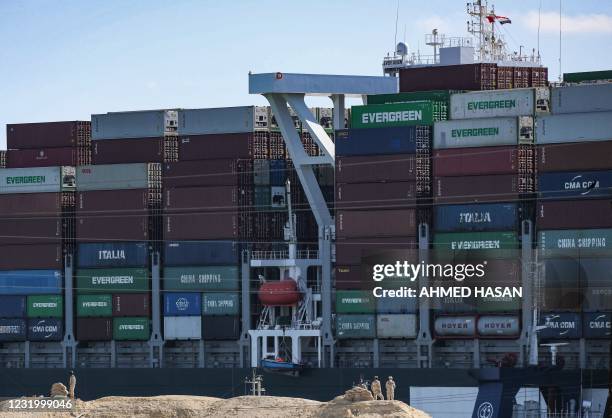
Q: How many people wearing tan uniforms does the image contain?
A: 3